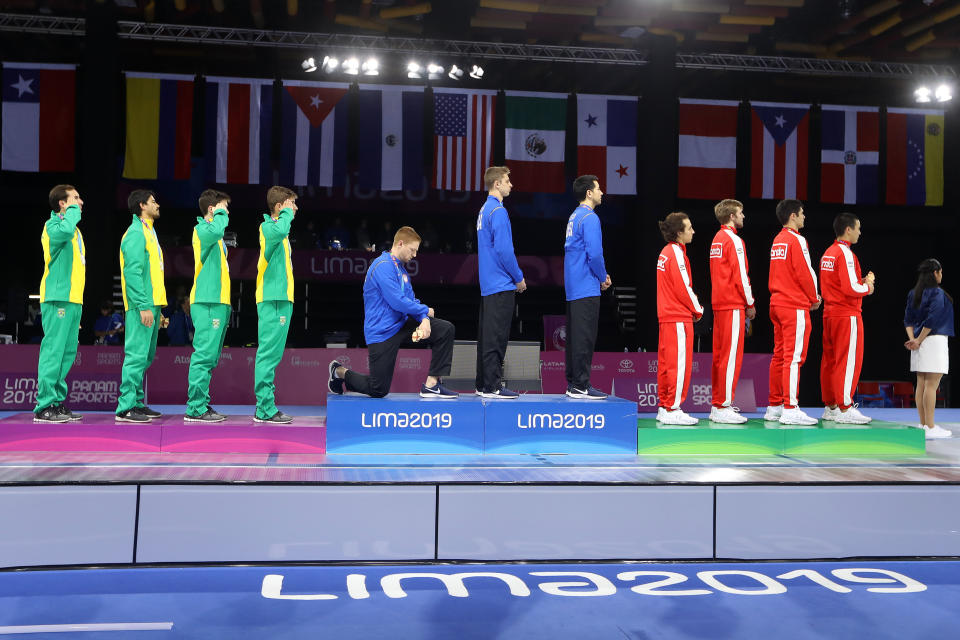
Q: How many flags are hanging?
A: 12